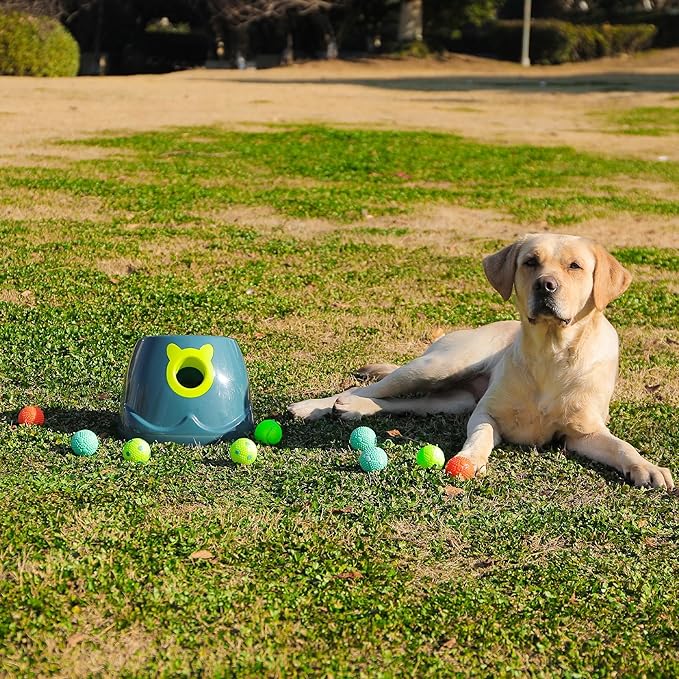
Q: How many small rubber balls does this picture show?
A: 9